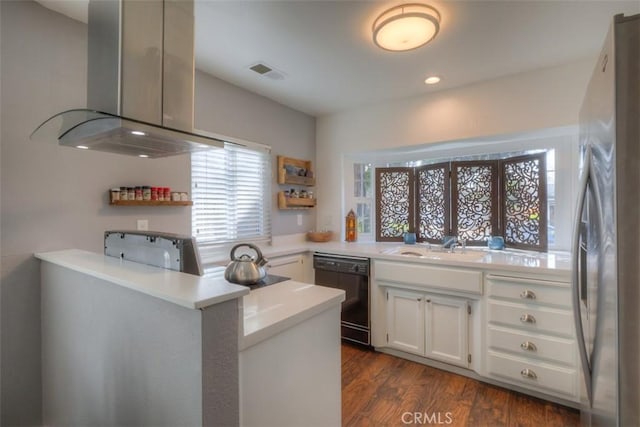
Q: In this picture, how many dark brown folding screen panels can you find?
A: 4